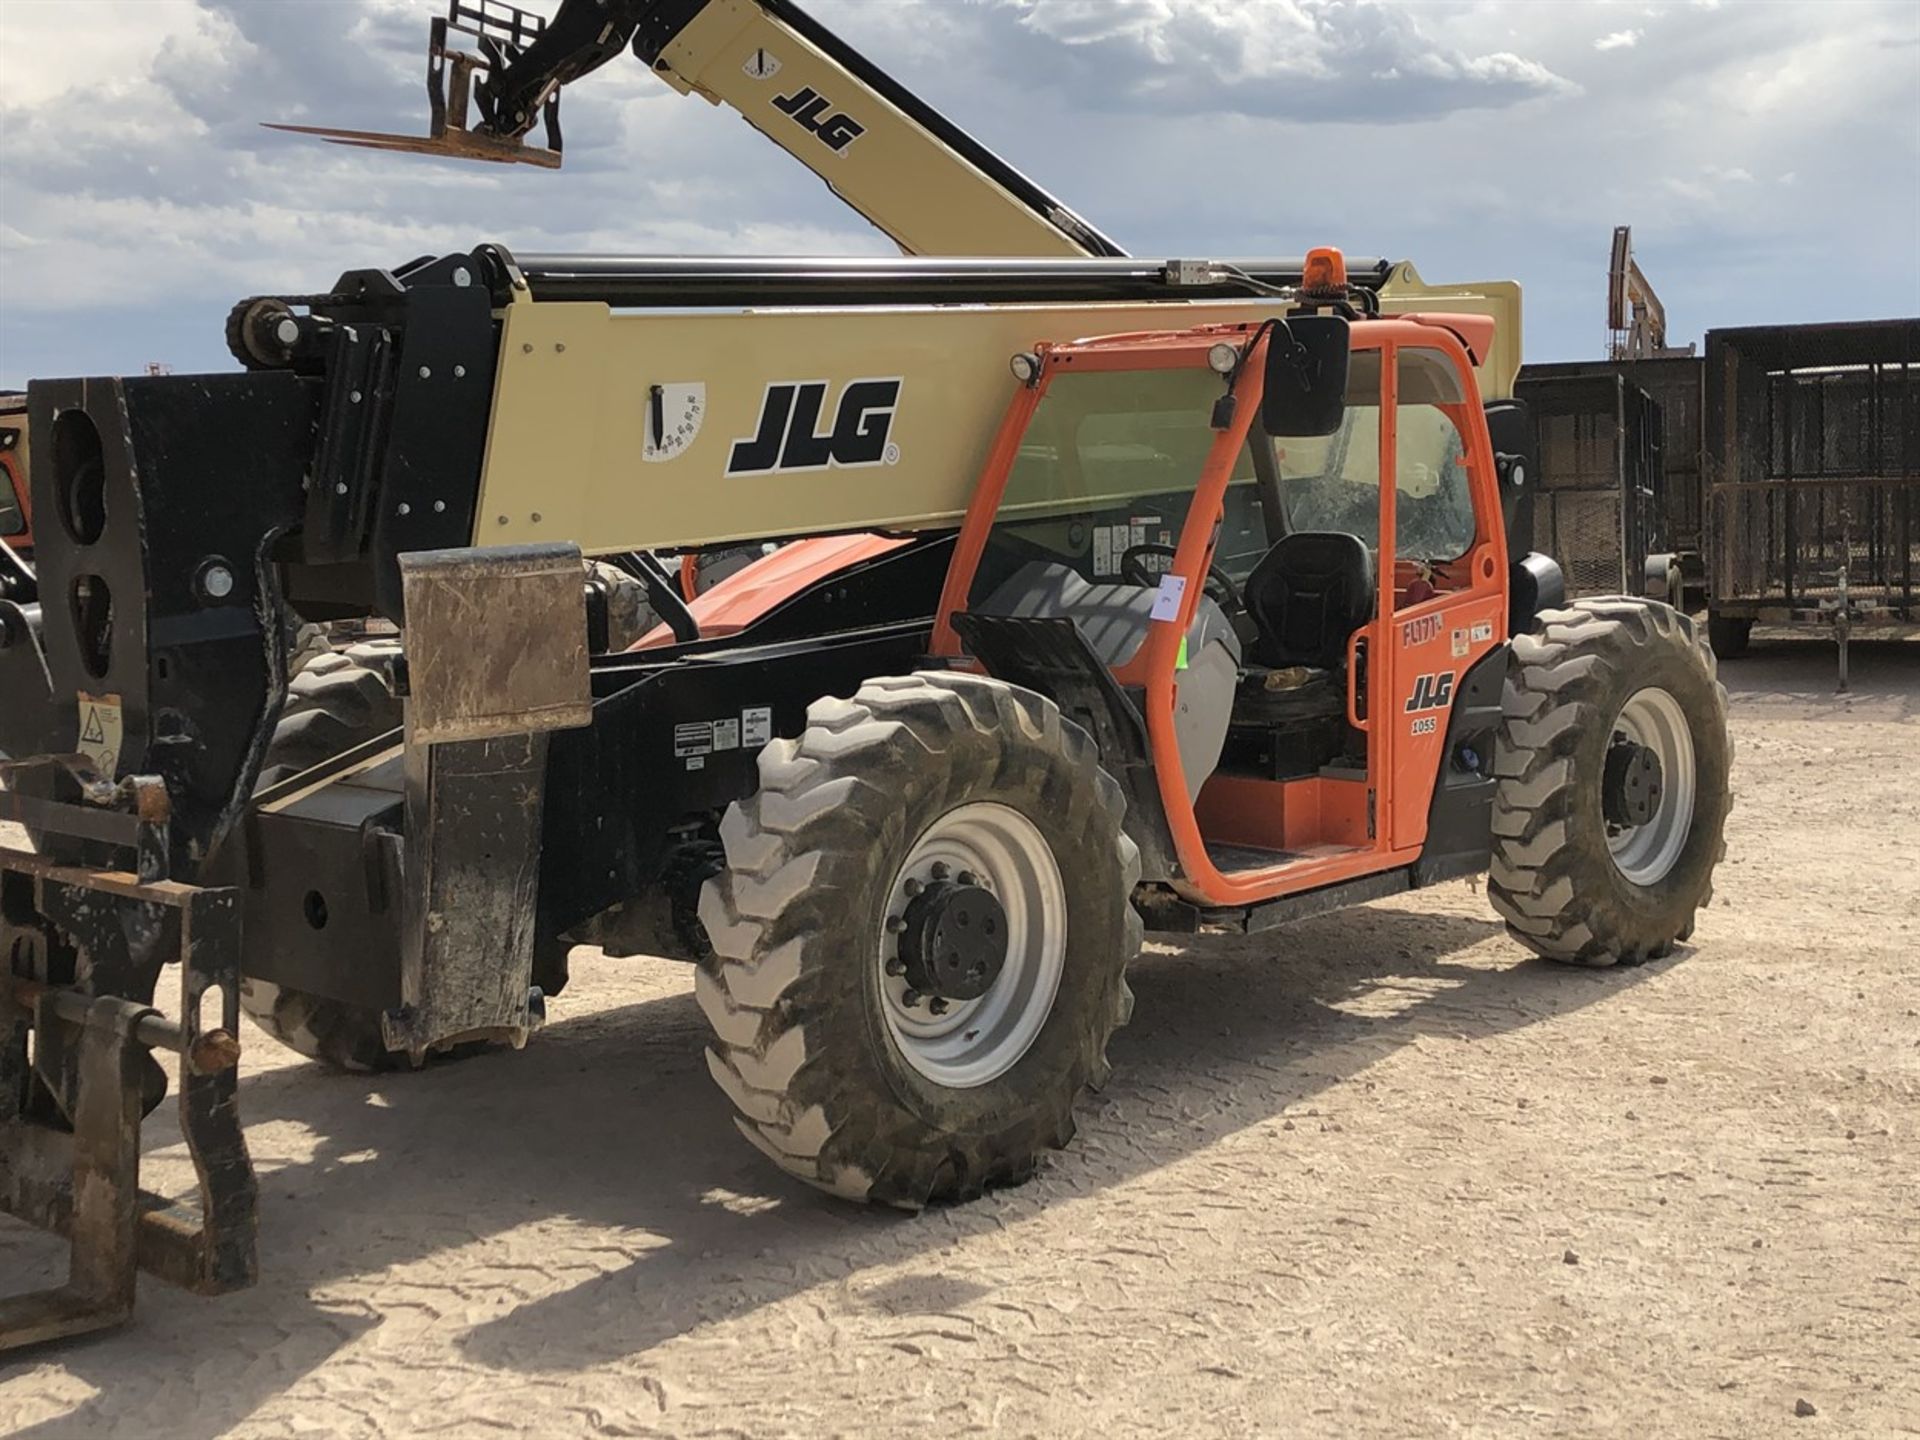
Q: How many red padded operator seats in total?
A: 0